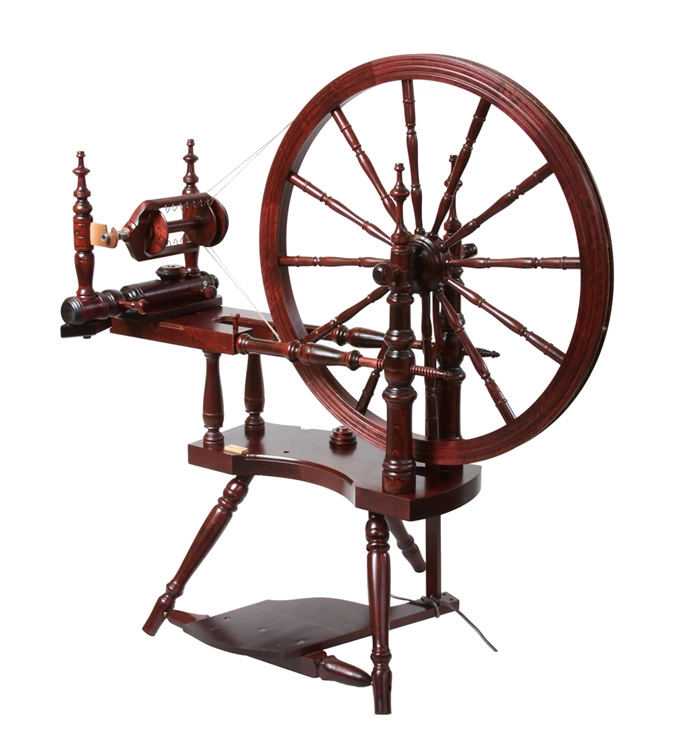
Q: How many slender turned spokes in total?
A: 12